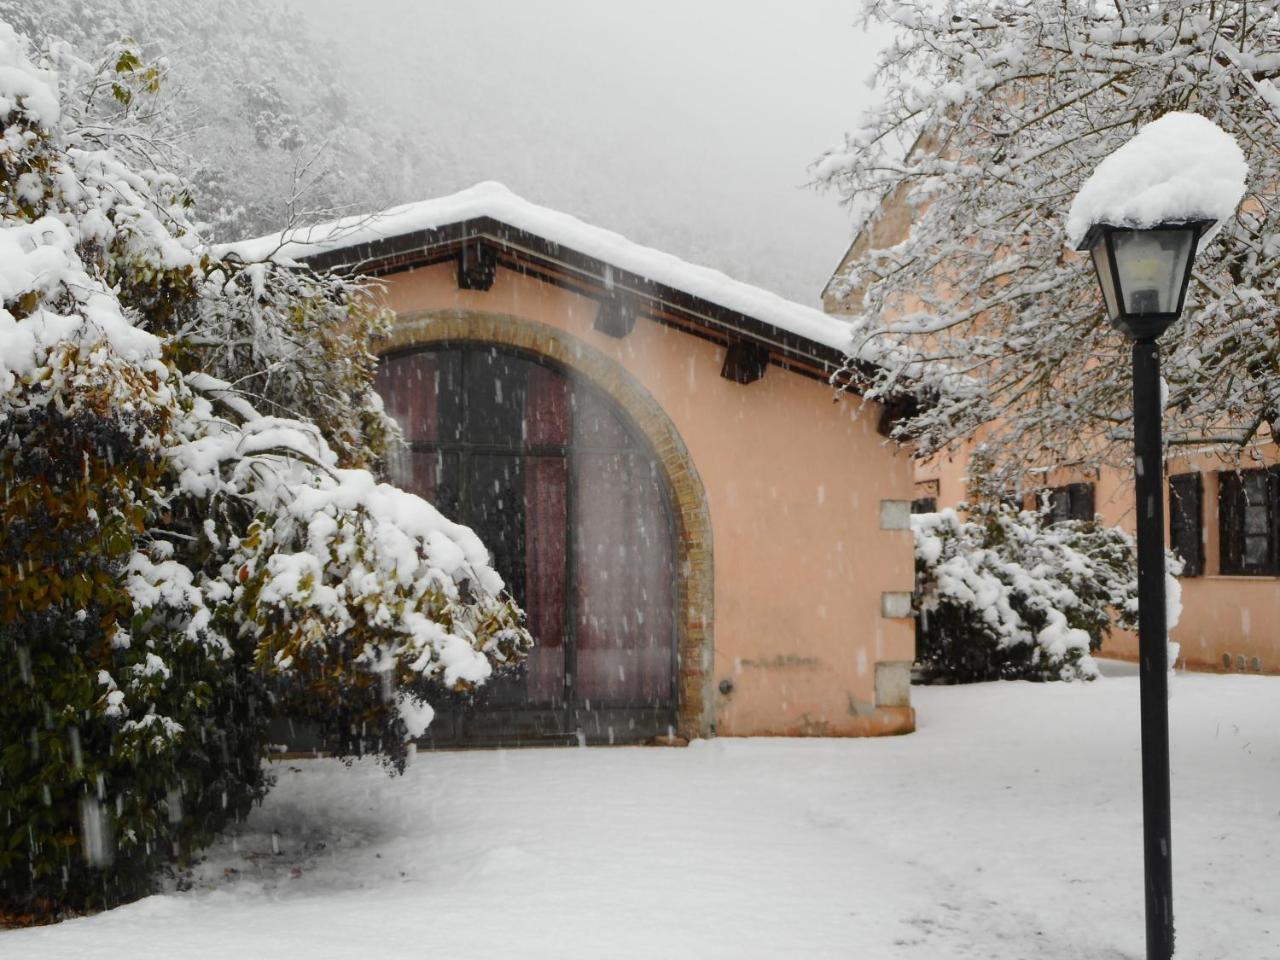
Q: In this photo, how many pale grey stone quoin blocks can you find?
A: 3